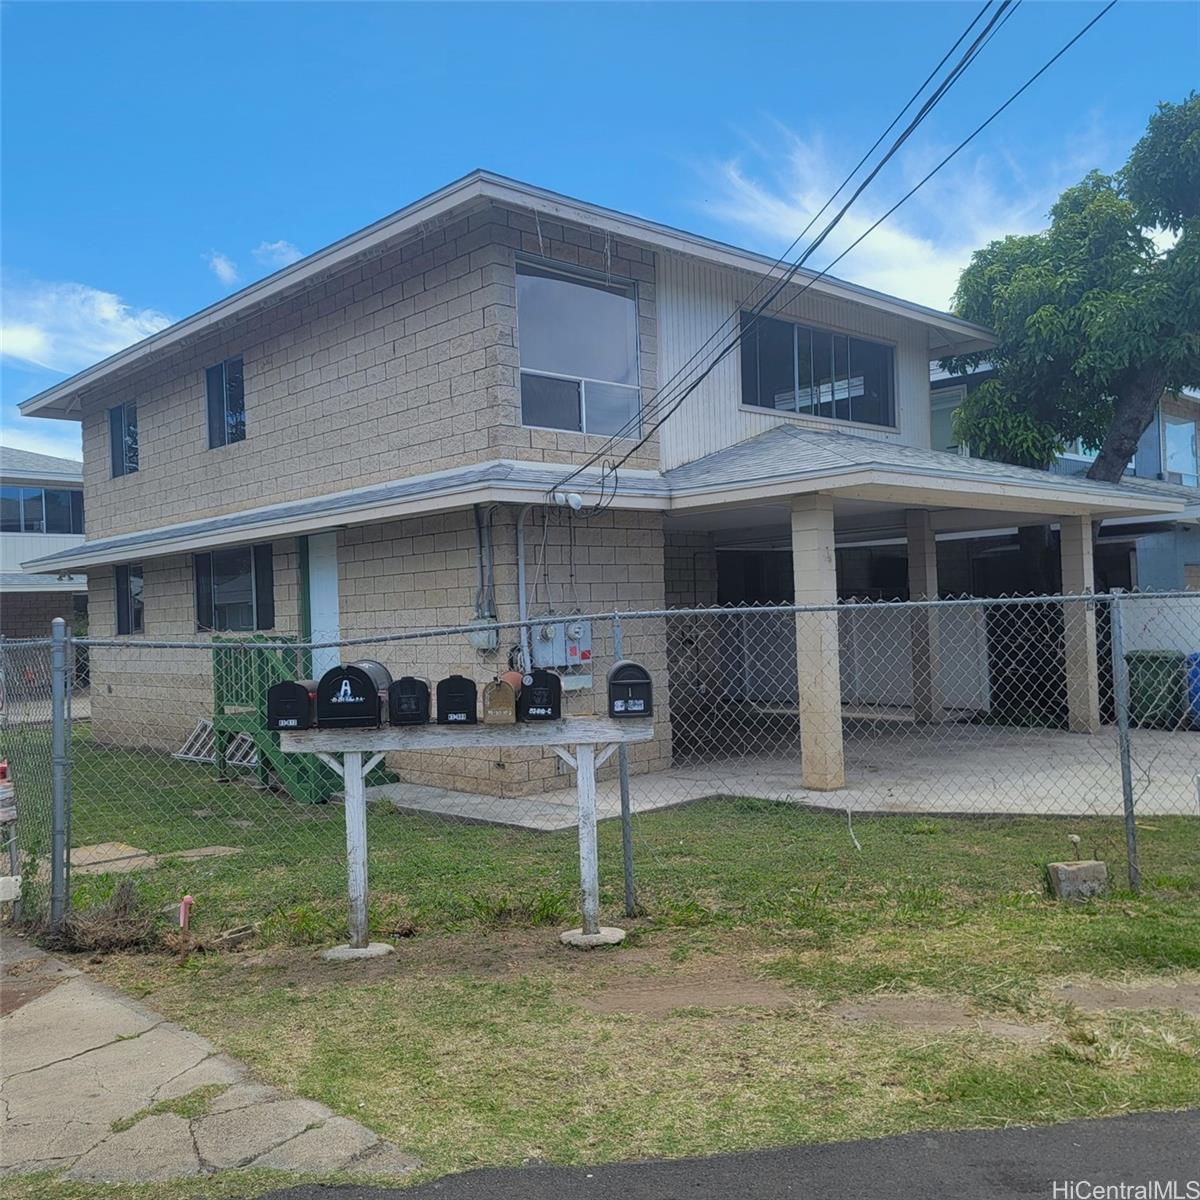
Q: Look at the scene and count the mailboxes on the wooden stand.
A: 7